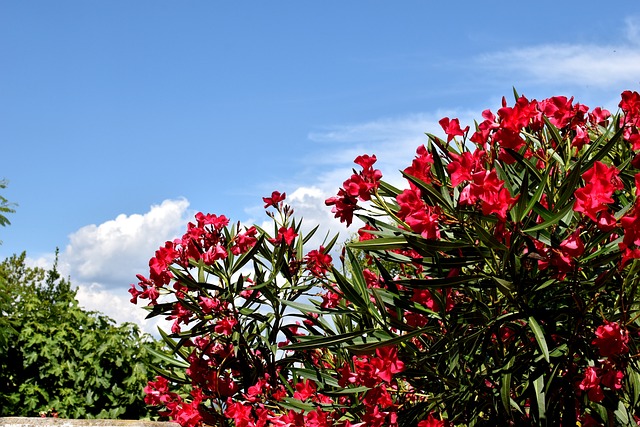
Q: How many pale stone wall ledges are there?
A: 1